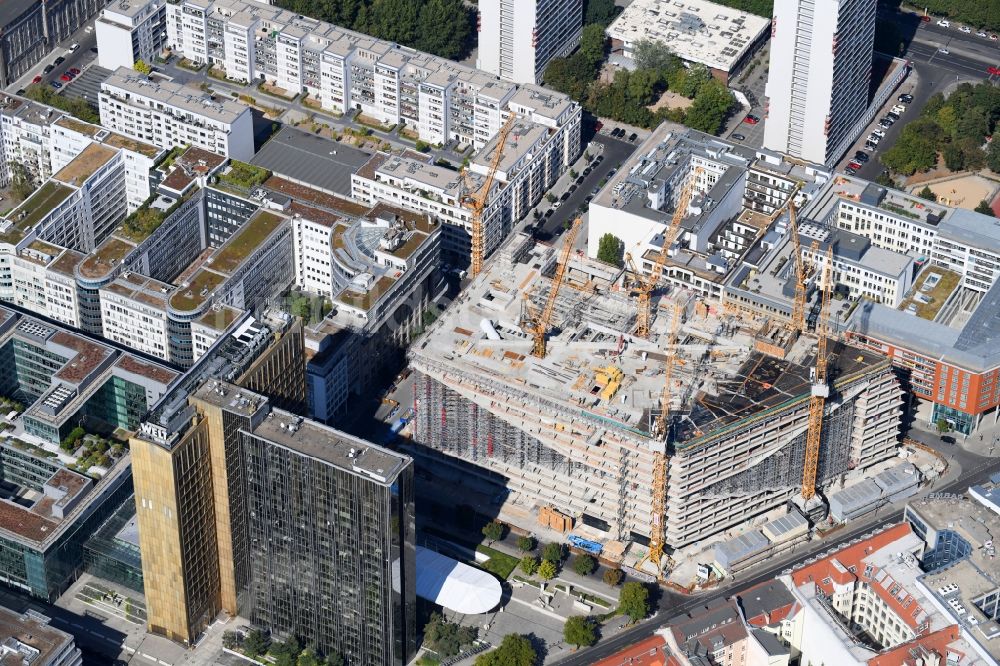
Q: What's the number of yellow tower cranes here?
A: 6